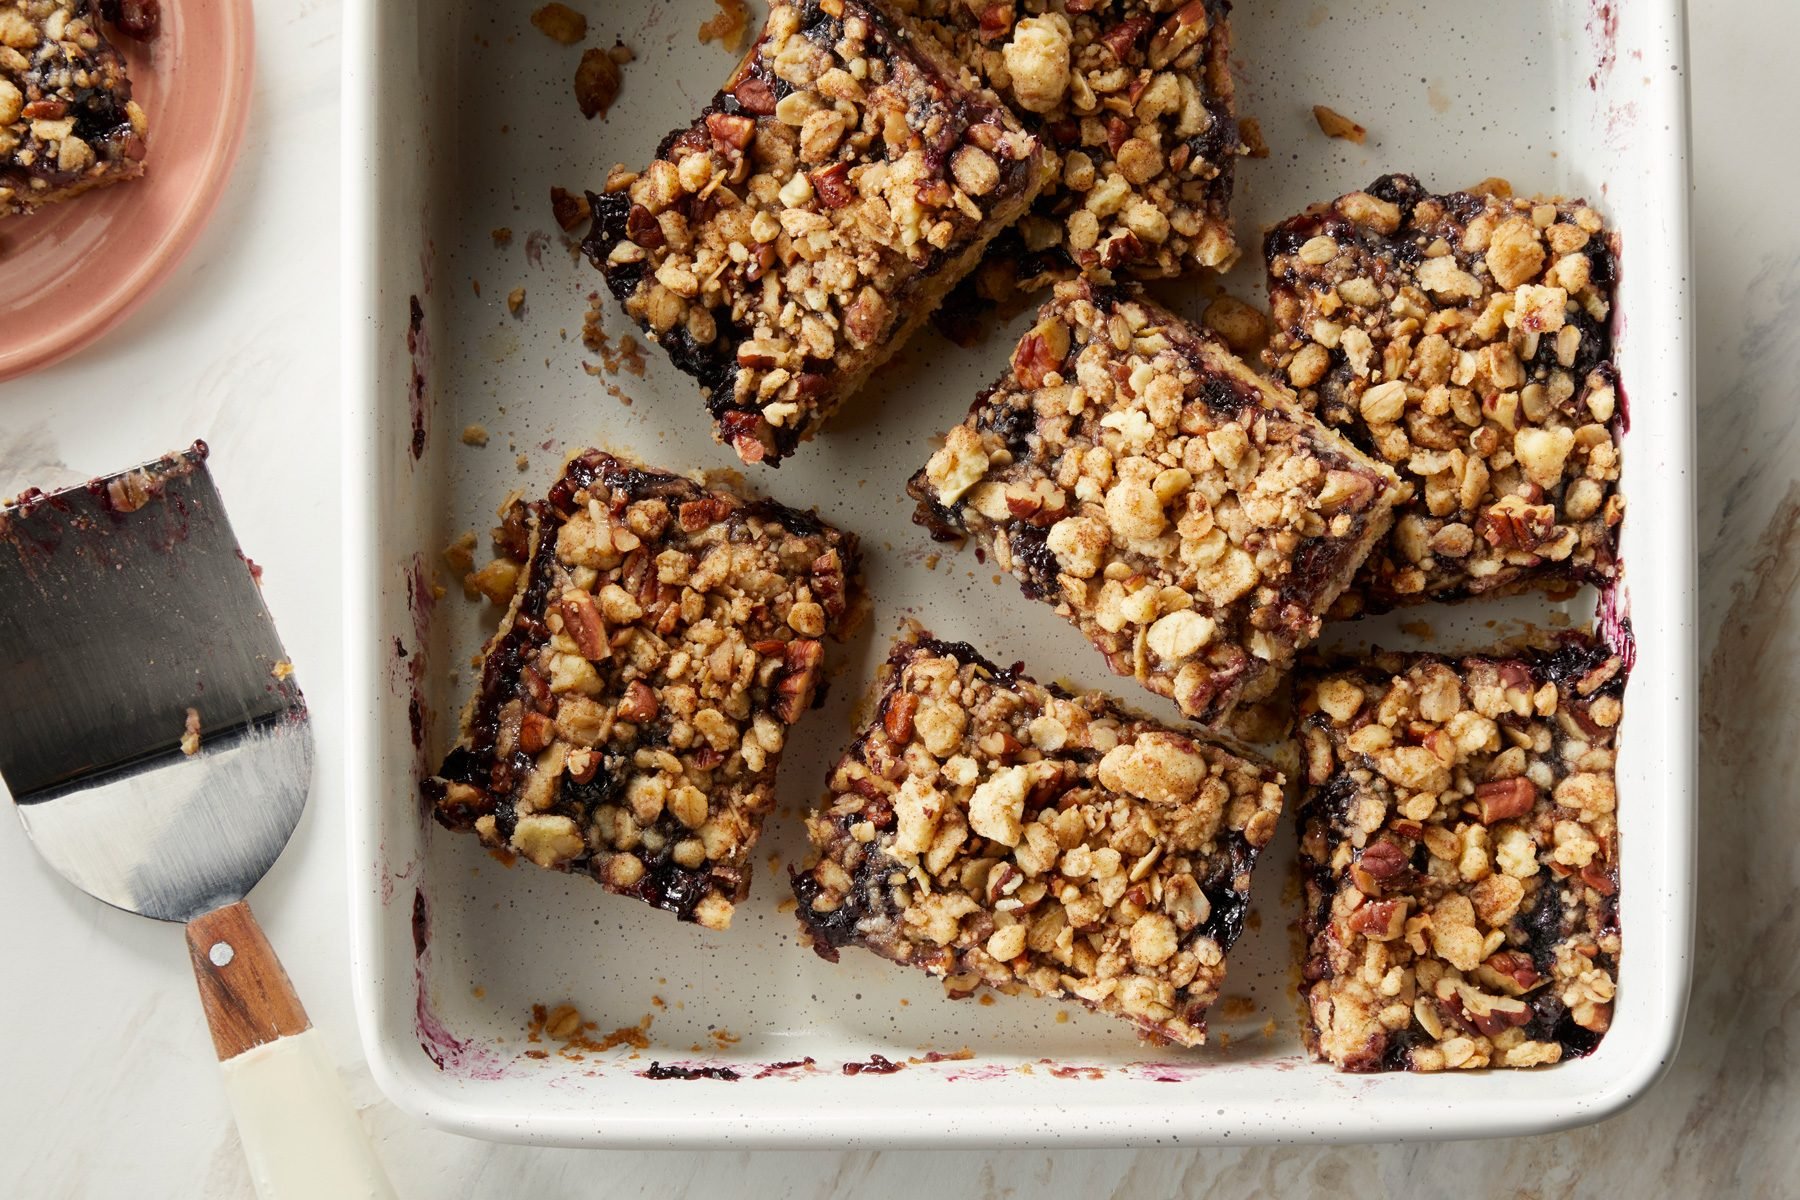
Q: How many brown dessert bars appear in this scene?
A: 8